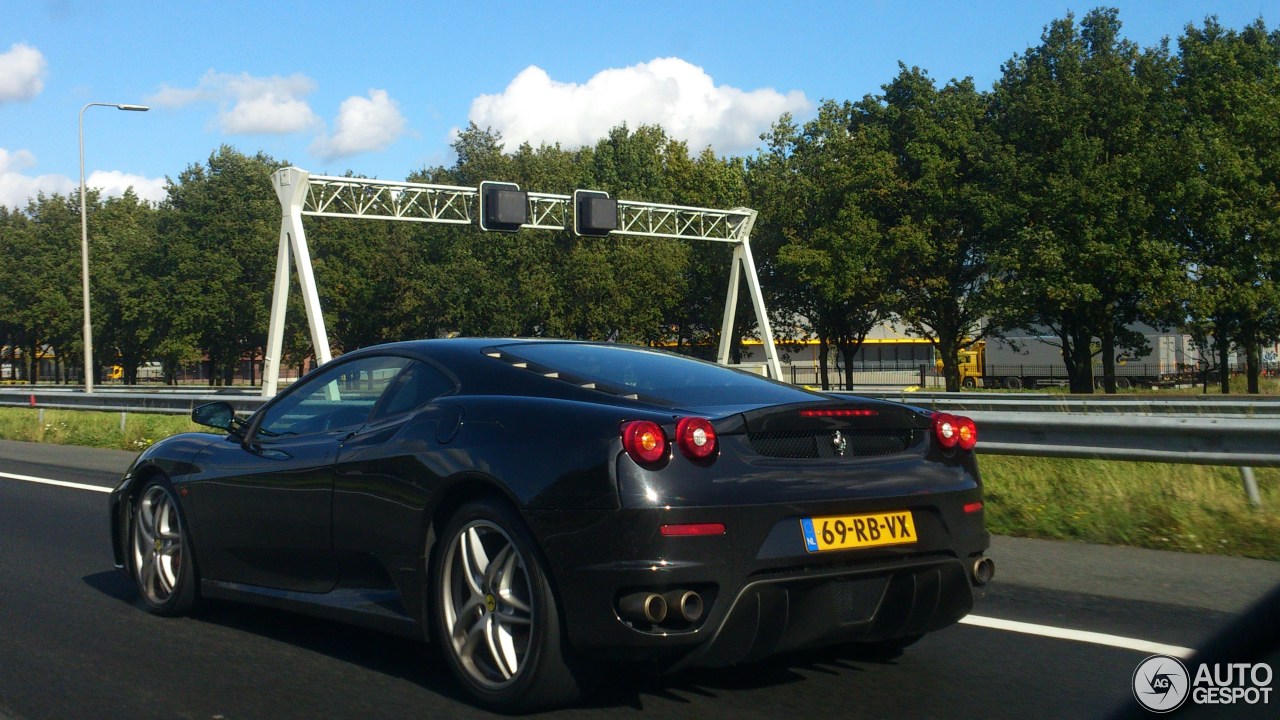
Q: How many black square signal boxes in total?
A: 2